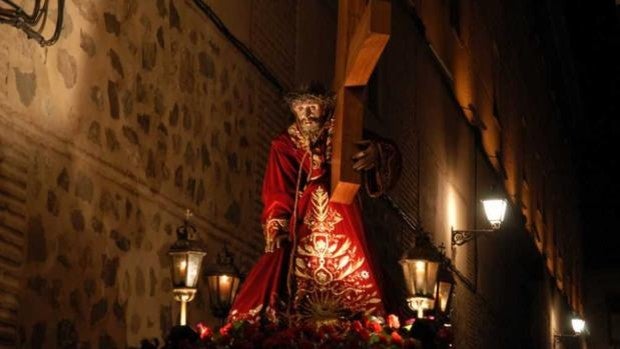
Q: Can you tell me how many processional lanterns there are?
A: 4